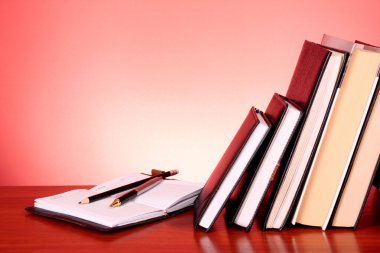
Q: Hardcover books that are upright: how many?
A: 5